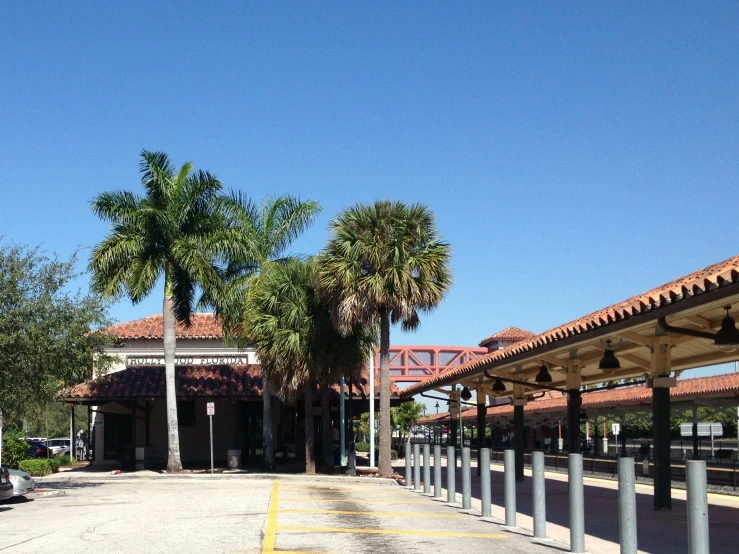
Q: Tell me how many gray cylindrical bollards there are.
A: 12